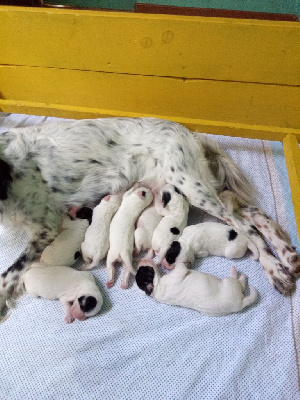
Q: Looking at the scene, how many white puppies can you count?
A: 8